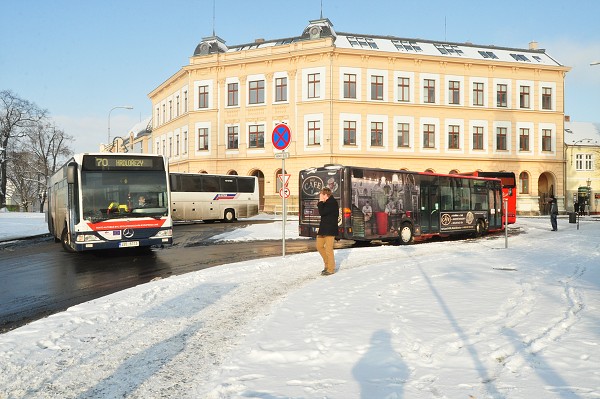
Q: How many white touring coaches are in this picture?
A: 1